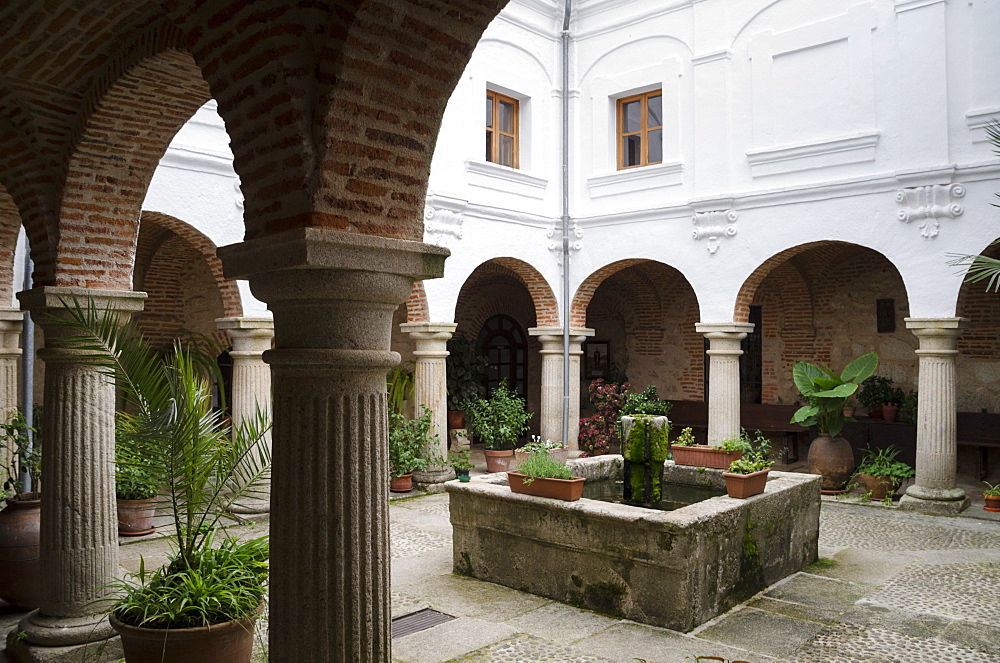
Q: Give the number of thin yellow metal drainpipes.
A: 0